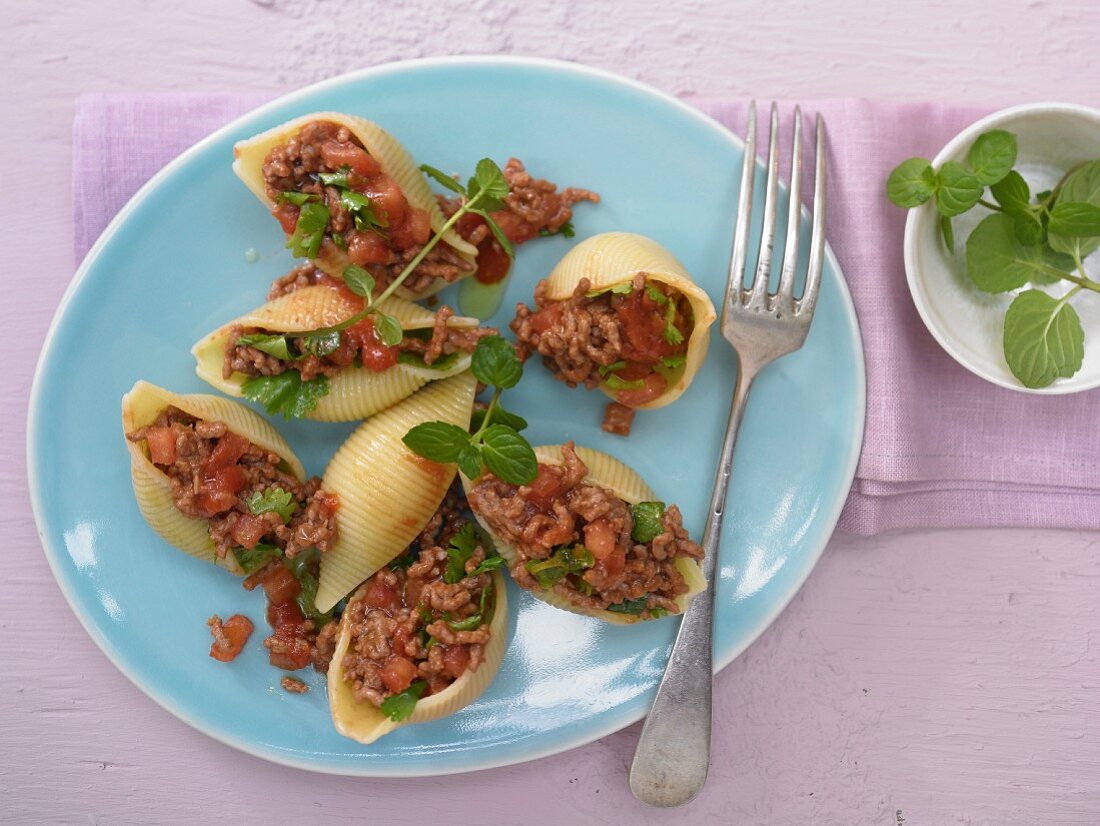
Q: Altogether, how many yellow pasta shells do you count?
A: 7